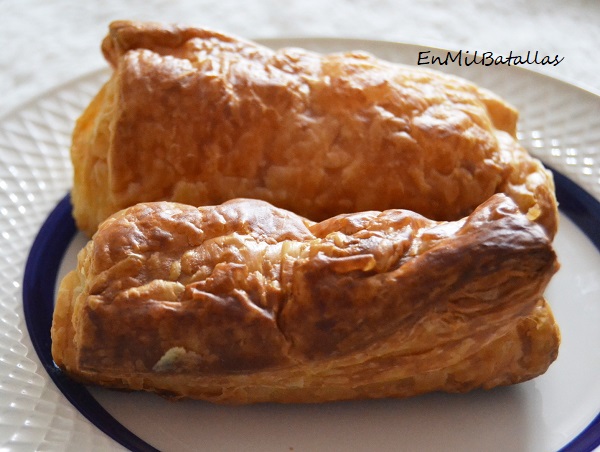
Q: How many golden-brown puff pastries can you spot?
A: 2